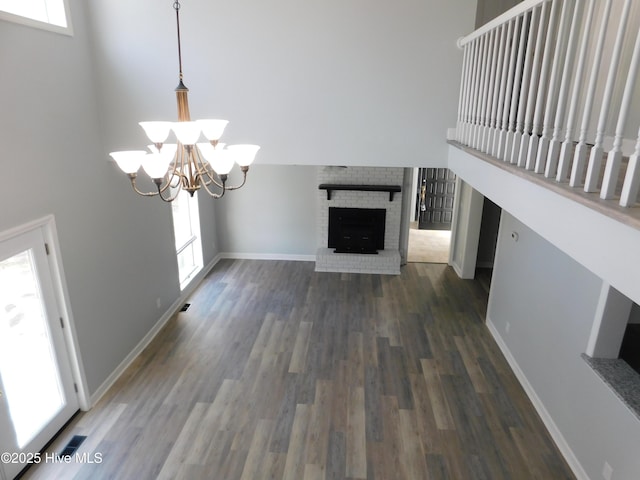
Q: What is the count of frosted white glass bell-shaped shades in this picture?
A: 9